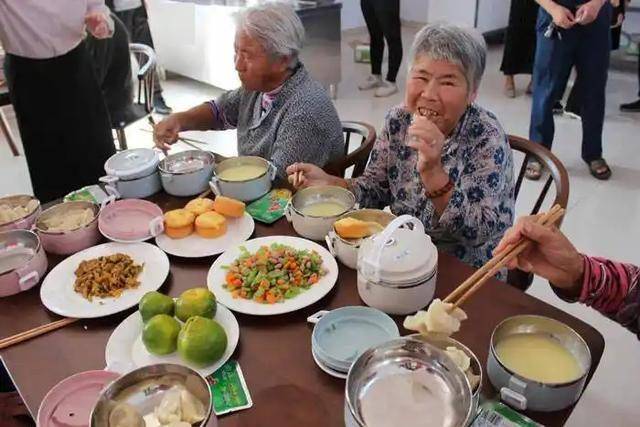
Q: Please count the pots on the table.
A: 13